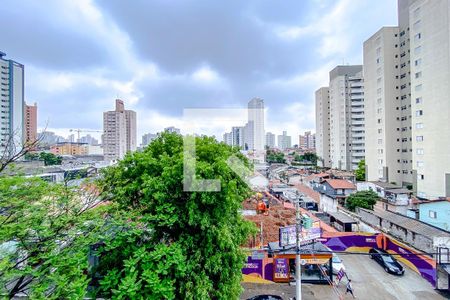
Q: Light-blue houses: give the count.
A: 1